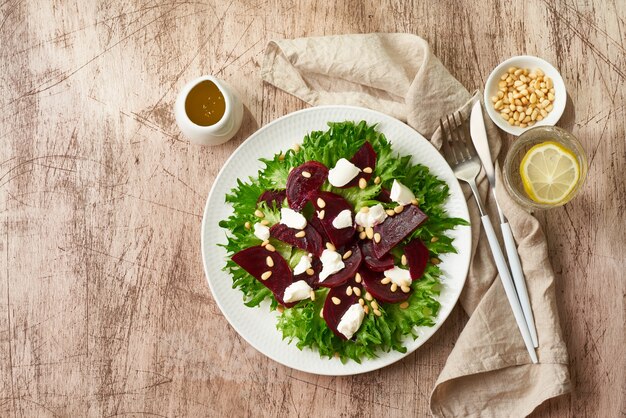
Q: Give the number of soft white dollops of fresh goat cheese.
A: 11